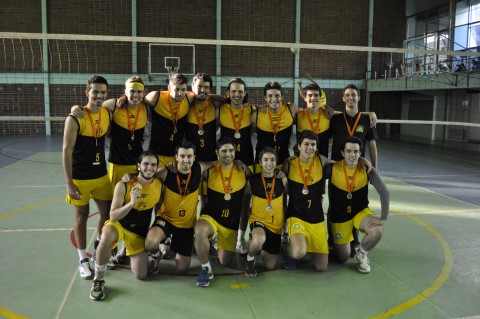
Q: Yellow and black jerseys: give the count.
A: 13